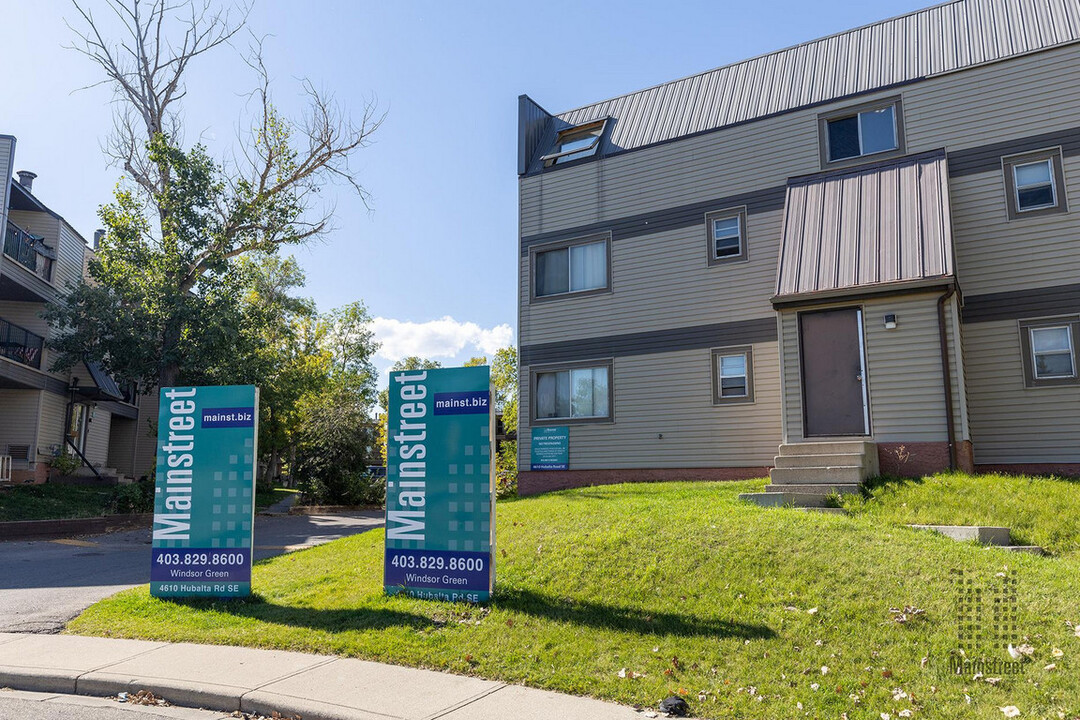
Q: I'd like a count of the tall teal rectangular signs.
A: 2